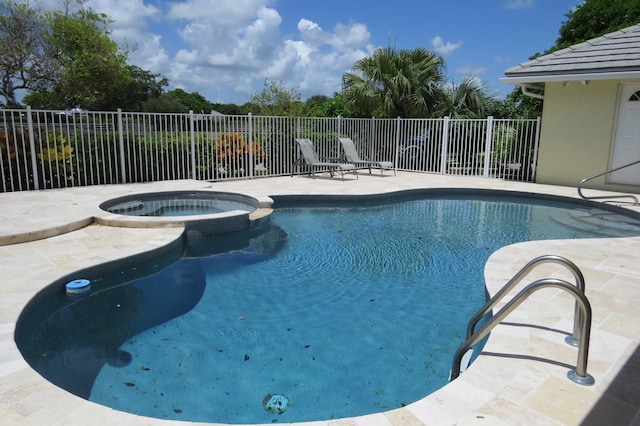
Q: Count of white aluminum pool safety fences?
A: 1